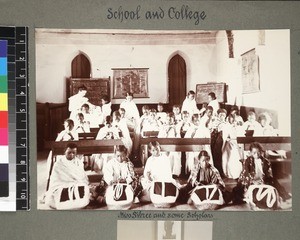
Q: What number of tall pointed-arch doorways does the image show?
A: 2